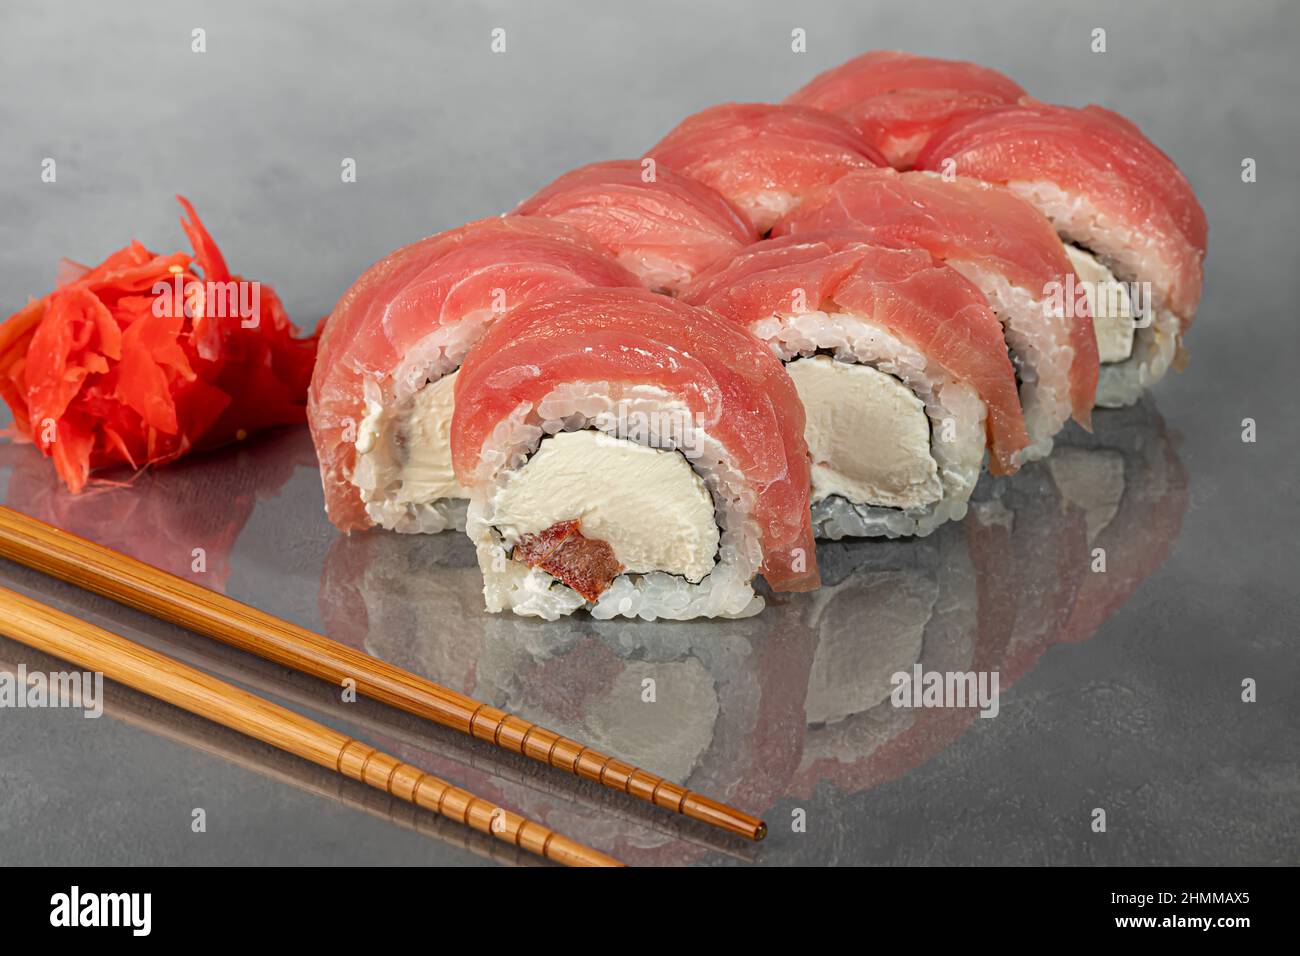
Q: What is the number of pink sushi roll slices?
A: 8